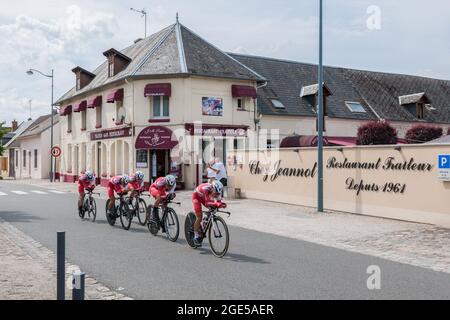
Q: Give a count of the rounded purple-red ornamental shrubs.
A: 2